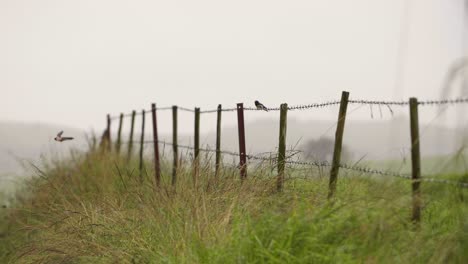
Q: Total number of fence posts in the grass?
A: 12